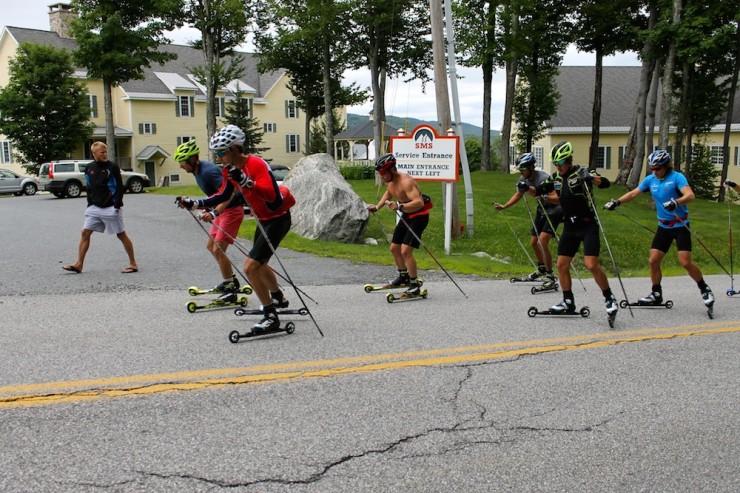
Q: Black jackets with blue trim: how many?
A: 1